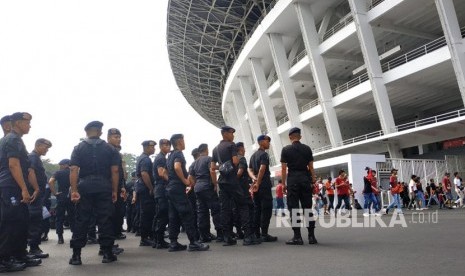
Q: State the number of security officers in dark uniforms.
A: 15